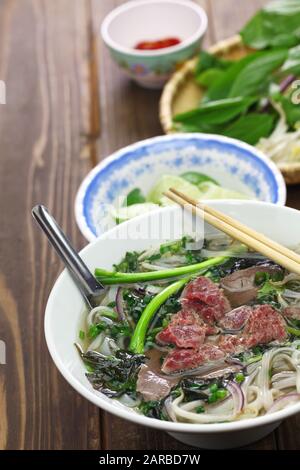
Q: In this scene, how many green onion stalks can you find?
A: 2